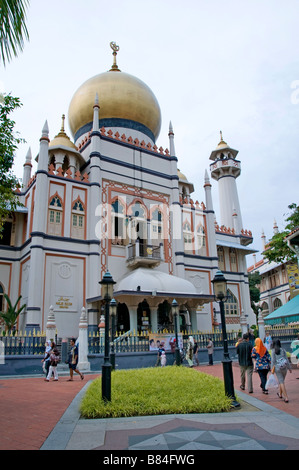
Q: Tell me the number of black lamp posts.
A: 4